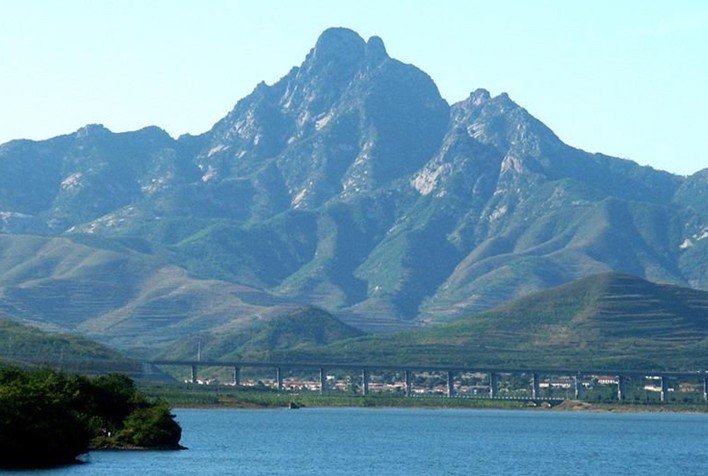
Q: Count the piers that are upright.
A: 13